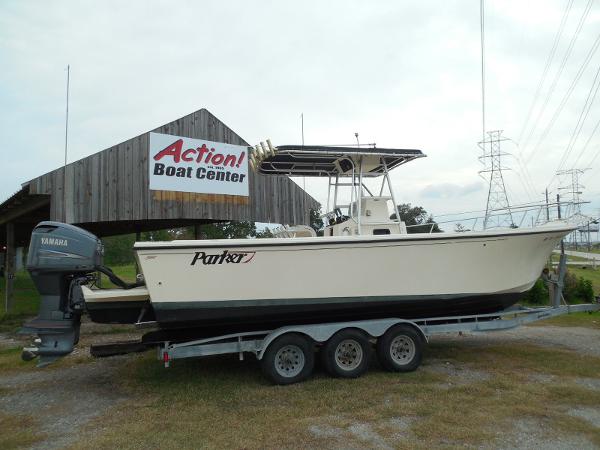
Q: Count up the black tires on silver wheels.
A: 3